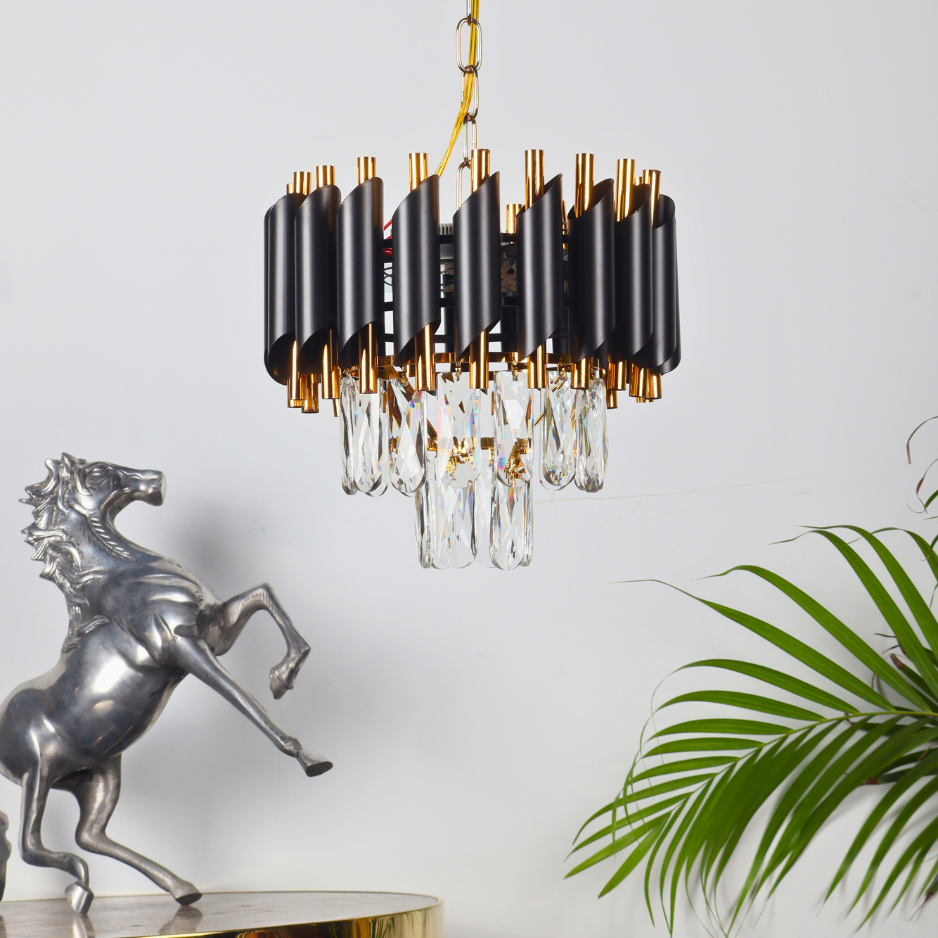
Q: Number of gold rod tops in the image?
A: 12